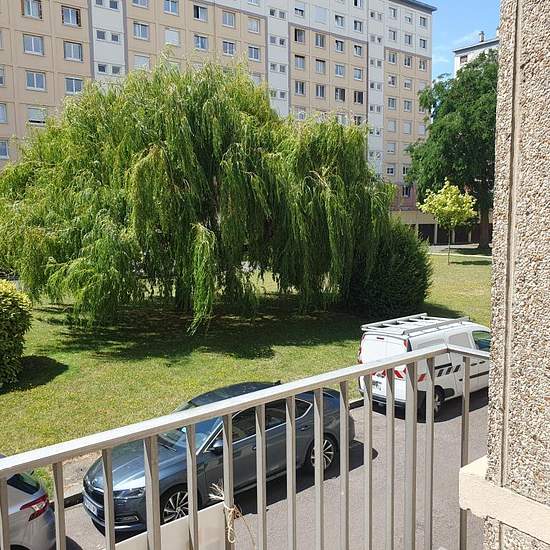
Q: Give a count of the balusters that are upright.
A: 15